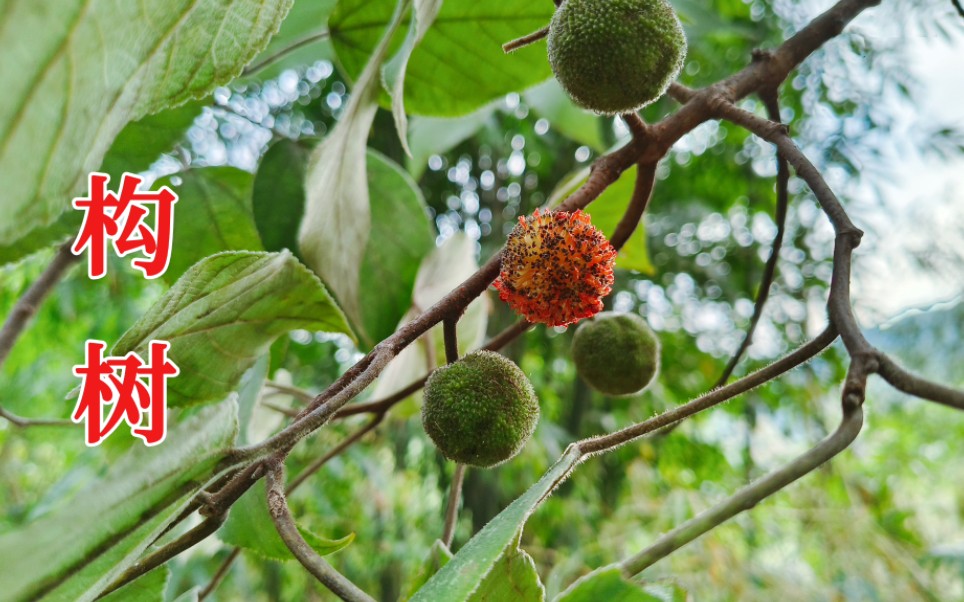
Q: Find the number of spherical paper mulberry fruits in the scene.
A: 4